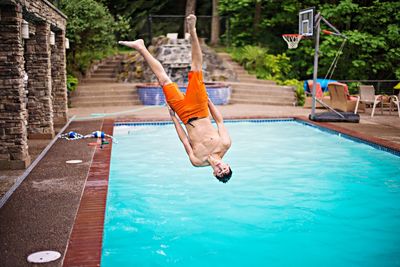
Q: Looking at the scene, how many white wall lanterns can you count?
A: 3